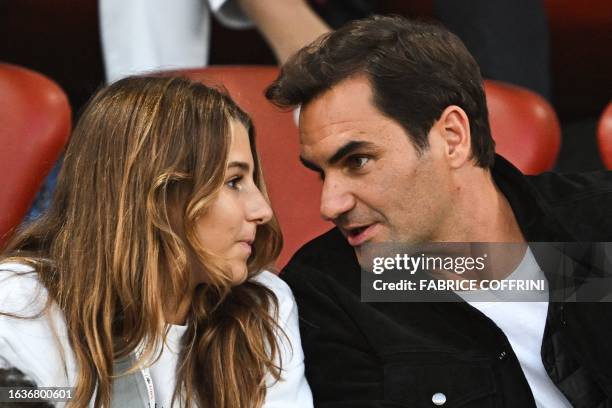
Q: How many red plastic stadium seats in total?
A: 4